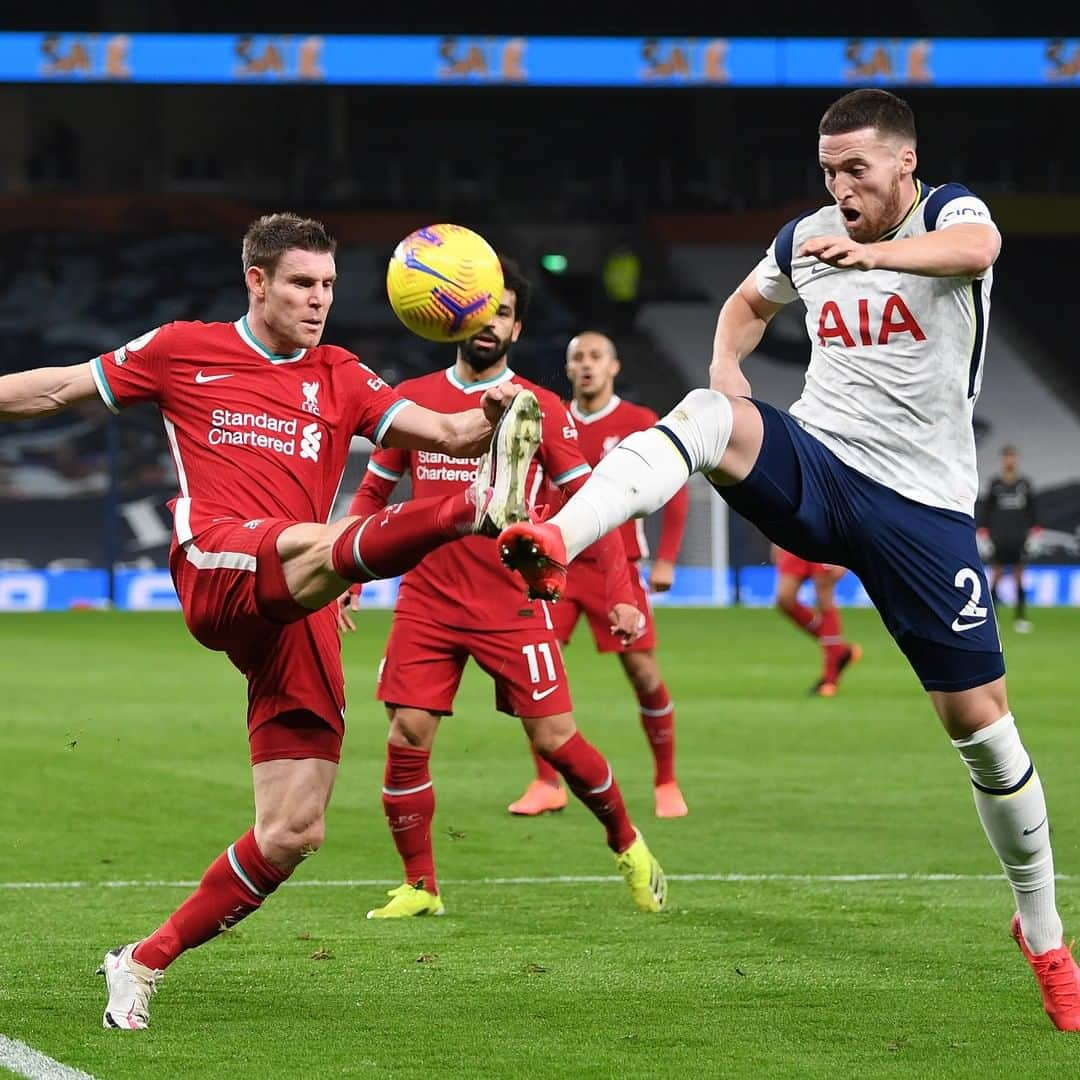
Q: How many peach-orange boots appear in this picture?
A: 2